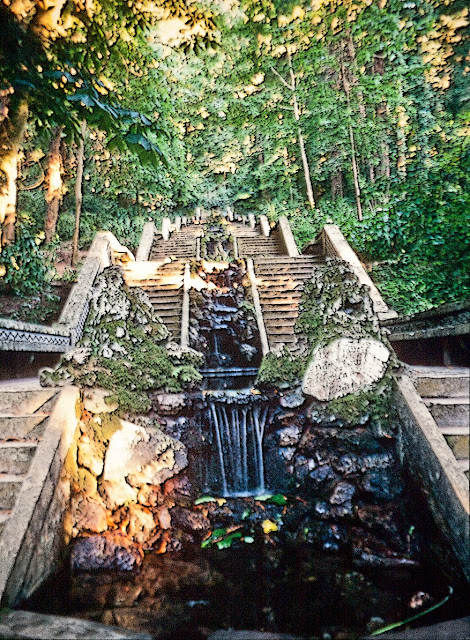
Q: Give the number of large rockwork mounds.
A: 2